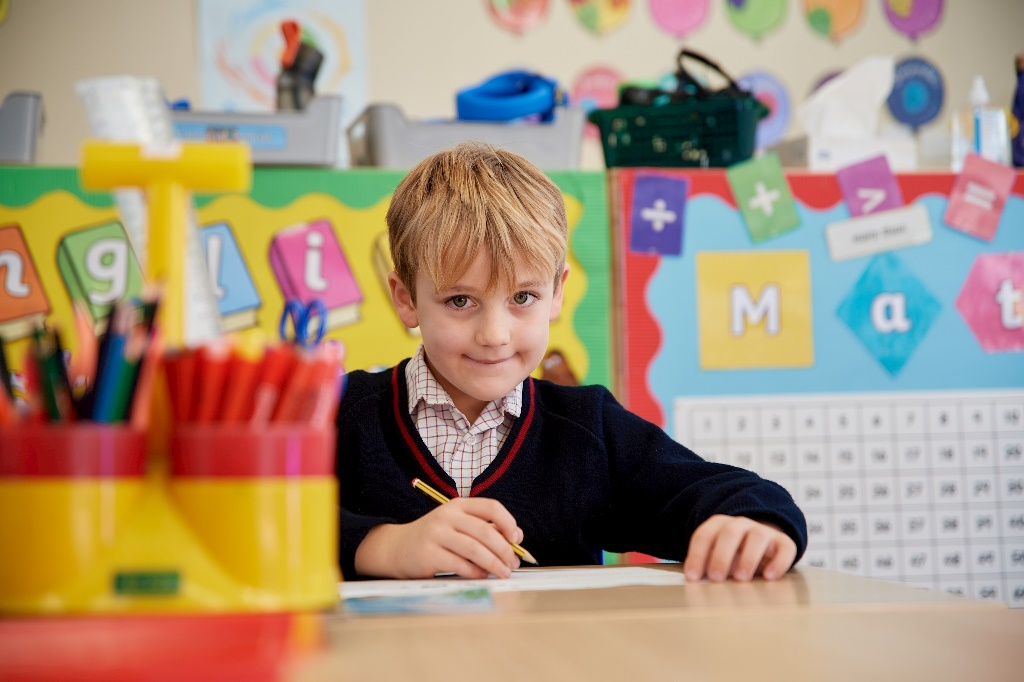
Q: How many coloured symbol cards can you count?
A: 4